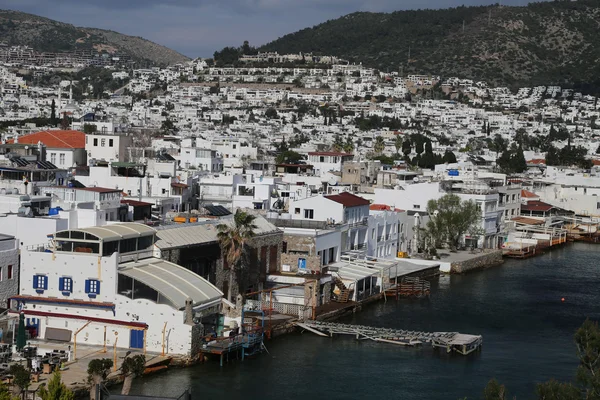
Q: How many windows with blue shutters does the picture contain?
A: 3